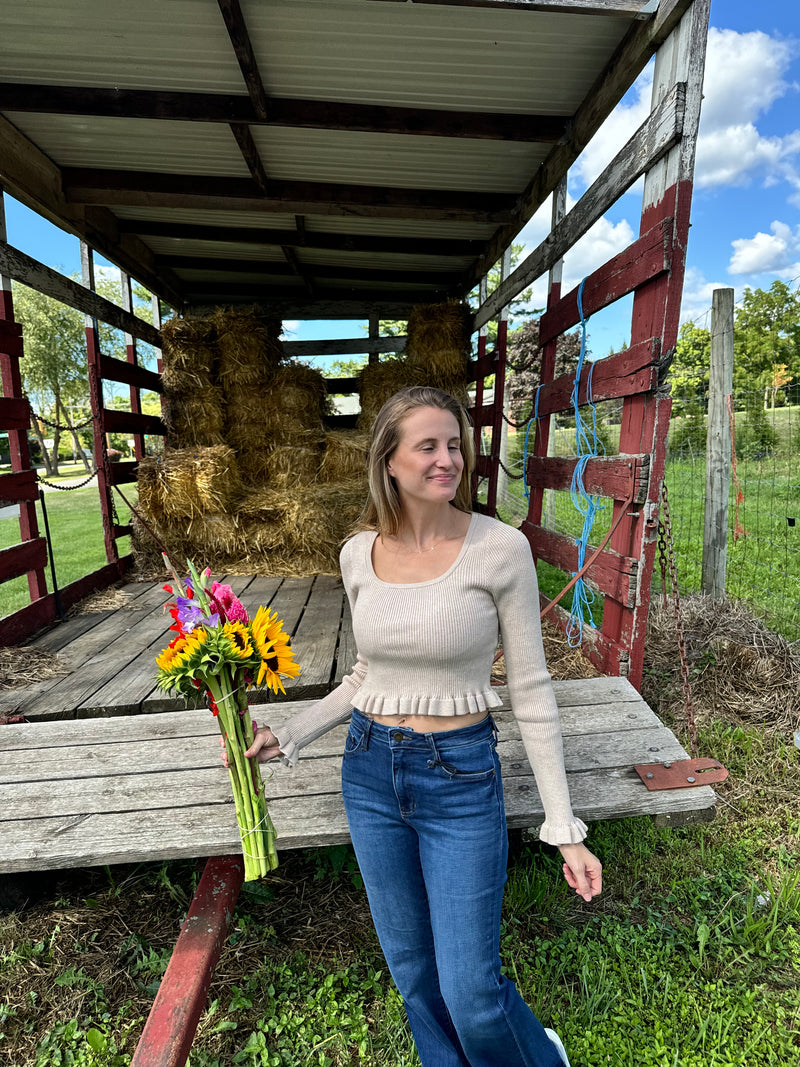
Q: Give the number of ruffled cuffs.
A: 2